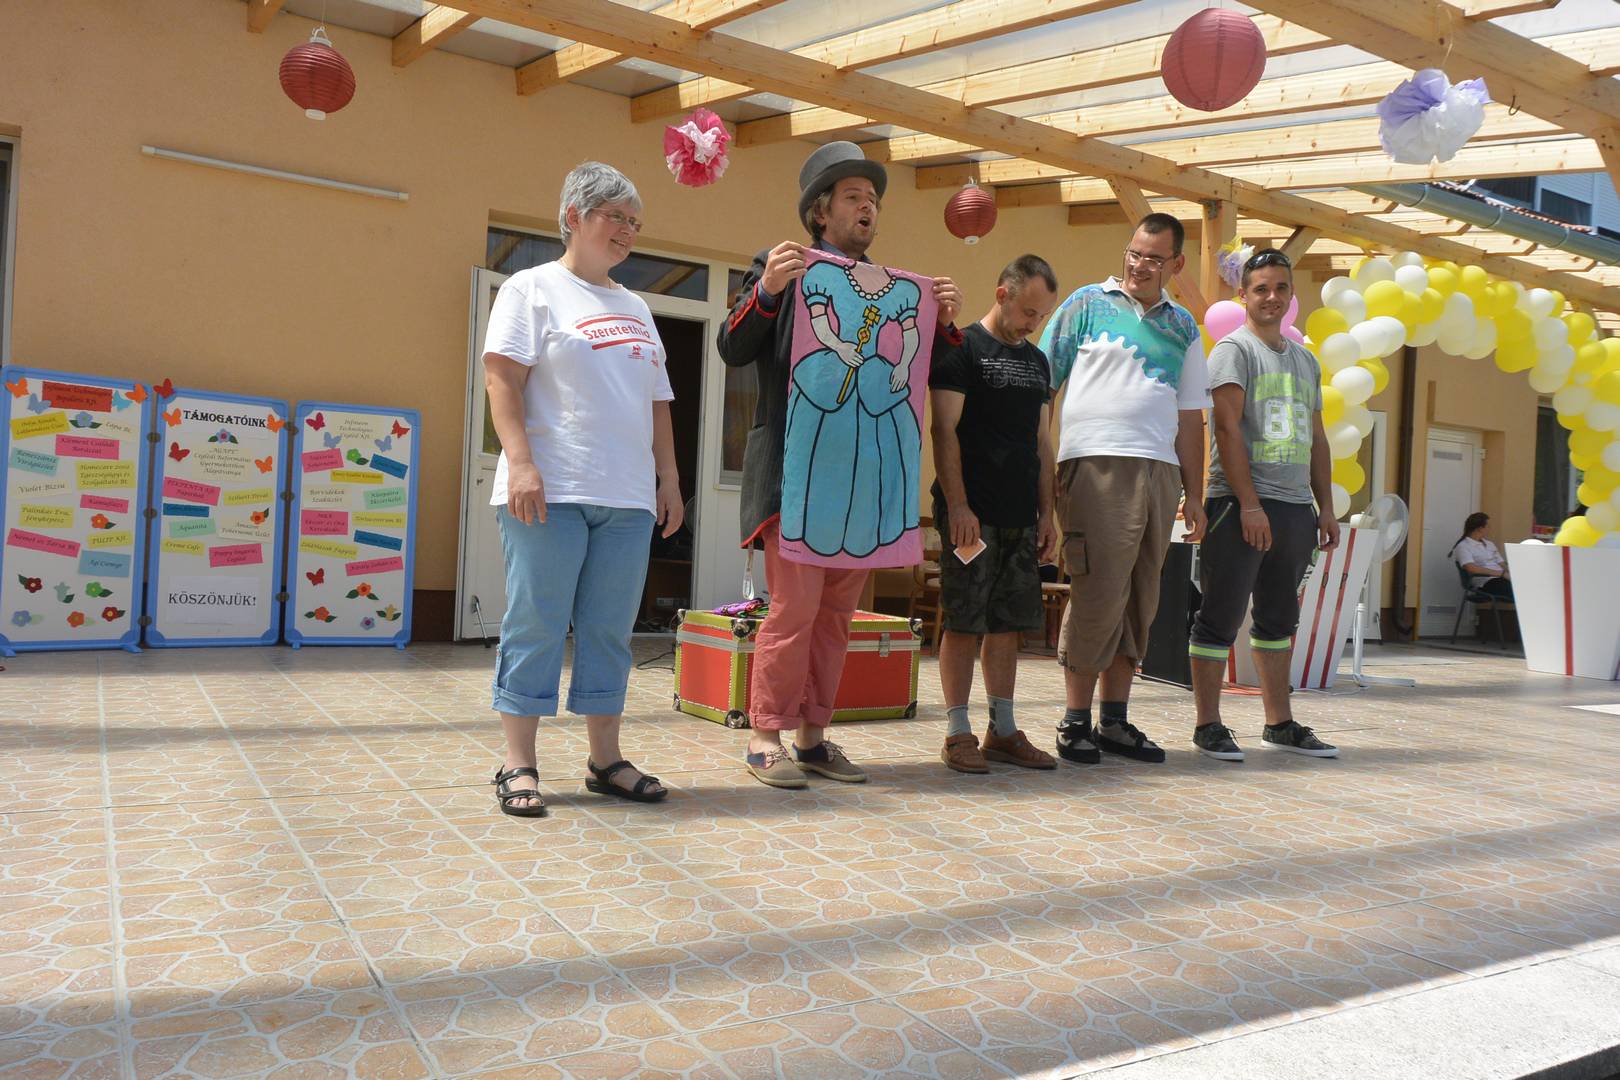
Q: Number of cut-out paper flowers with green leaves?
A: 14